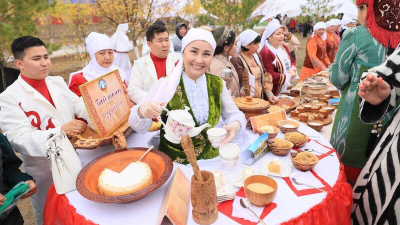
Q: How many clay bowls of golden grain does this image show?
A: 3